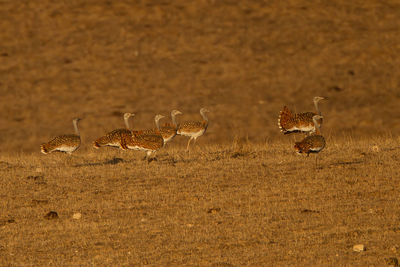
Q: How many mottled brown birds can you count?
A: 7